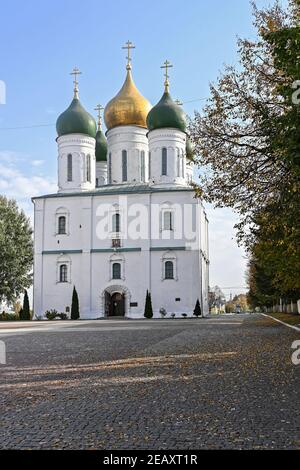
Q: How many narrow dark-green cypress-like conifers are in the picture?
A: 4